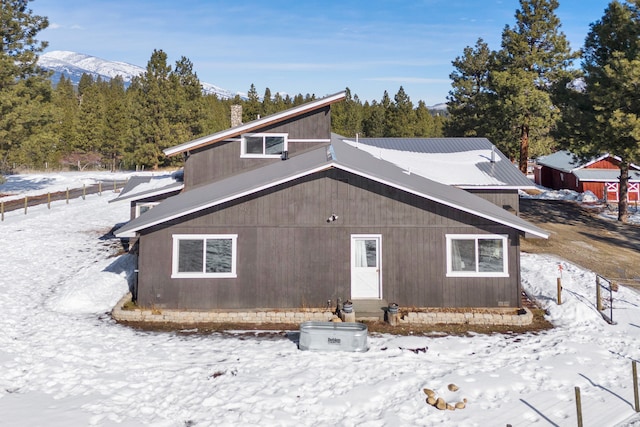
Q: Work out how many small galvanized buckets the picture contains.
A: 2